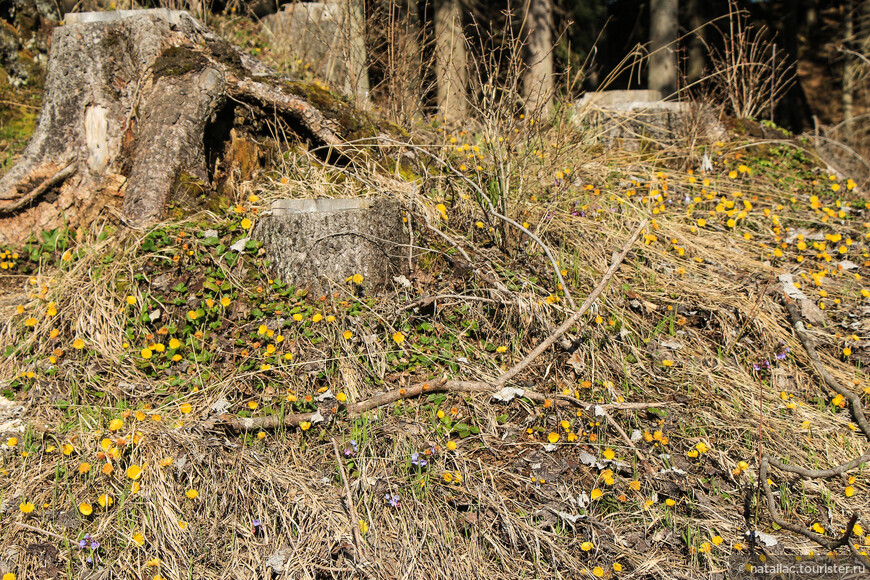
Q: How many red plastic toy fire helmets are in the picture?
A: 0